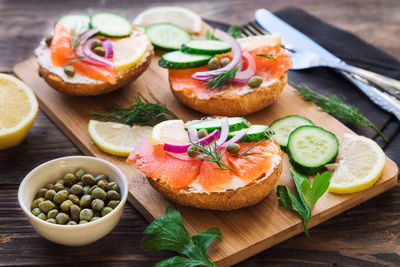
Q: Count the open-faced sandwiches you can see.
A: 3